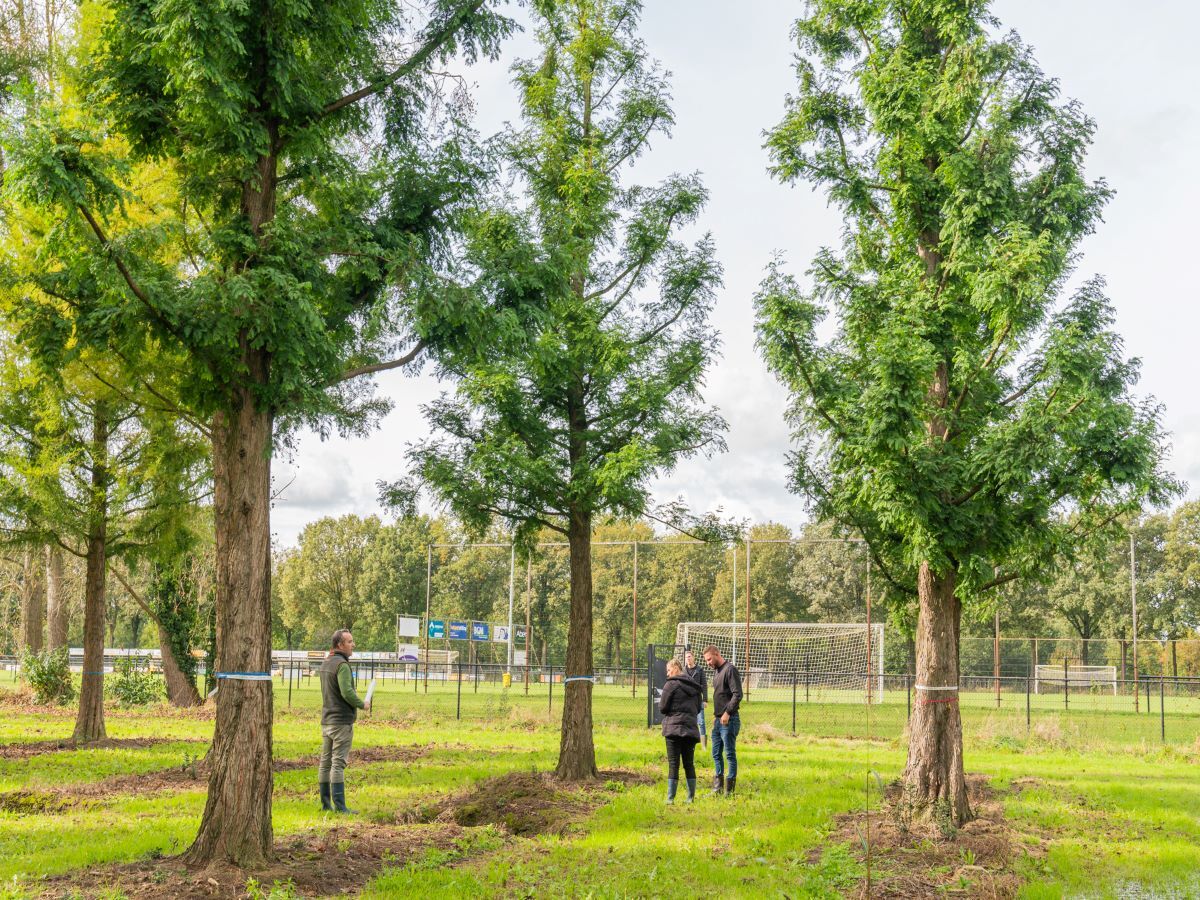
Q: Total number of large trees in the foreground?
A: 3